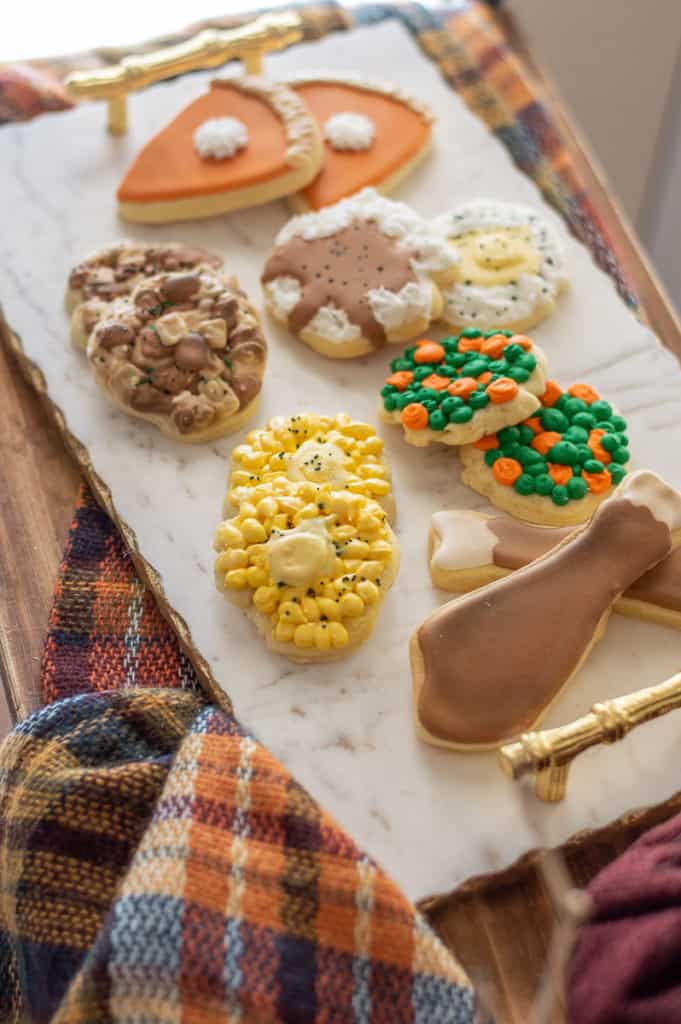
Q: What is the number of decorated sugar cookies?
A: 12